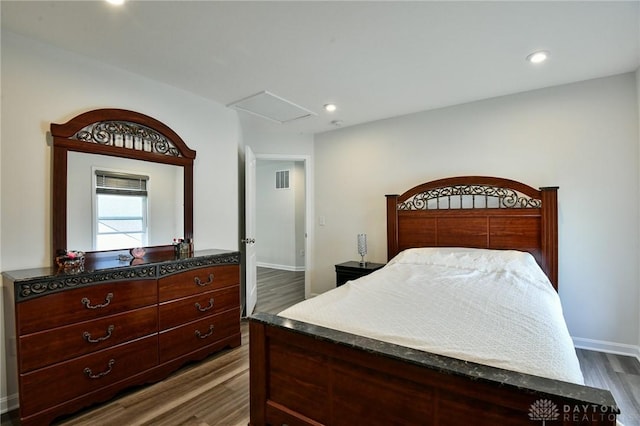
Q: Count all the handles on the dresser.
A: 6